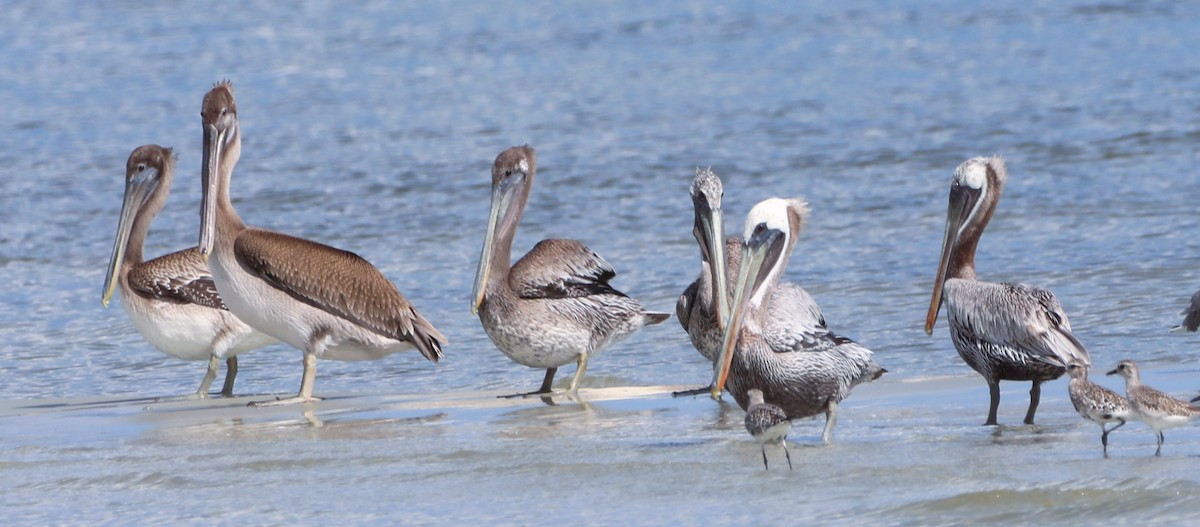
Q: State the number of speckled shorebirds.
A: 3